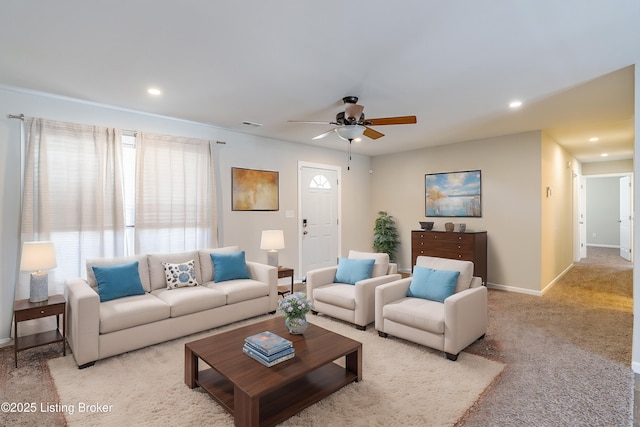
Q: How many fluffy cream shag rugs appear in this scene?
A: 1